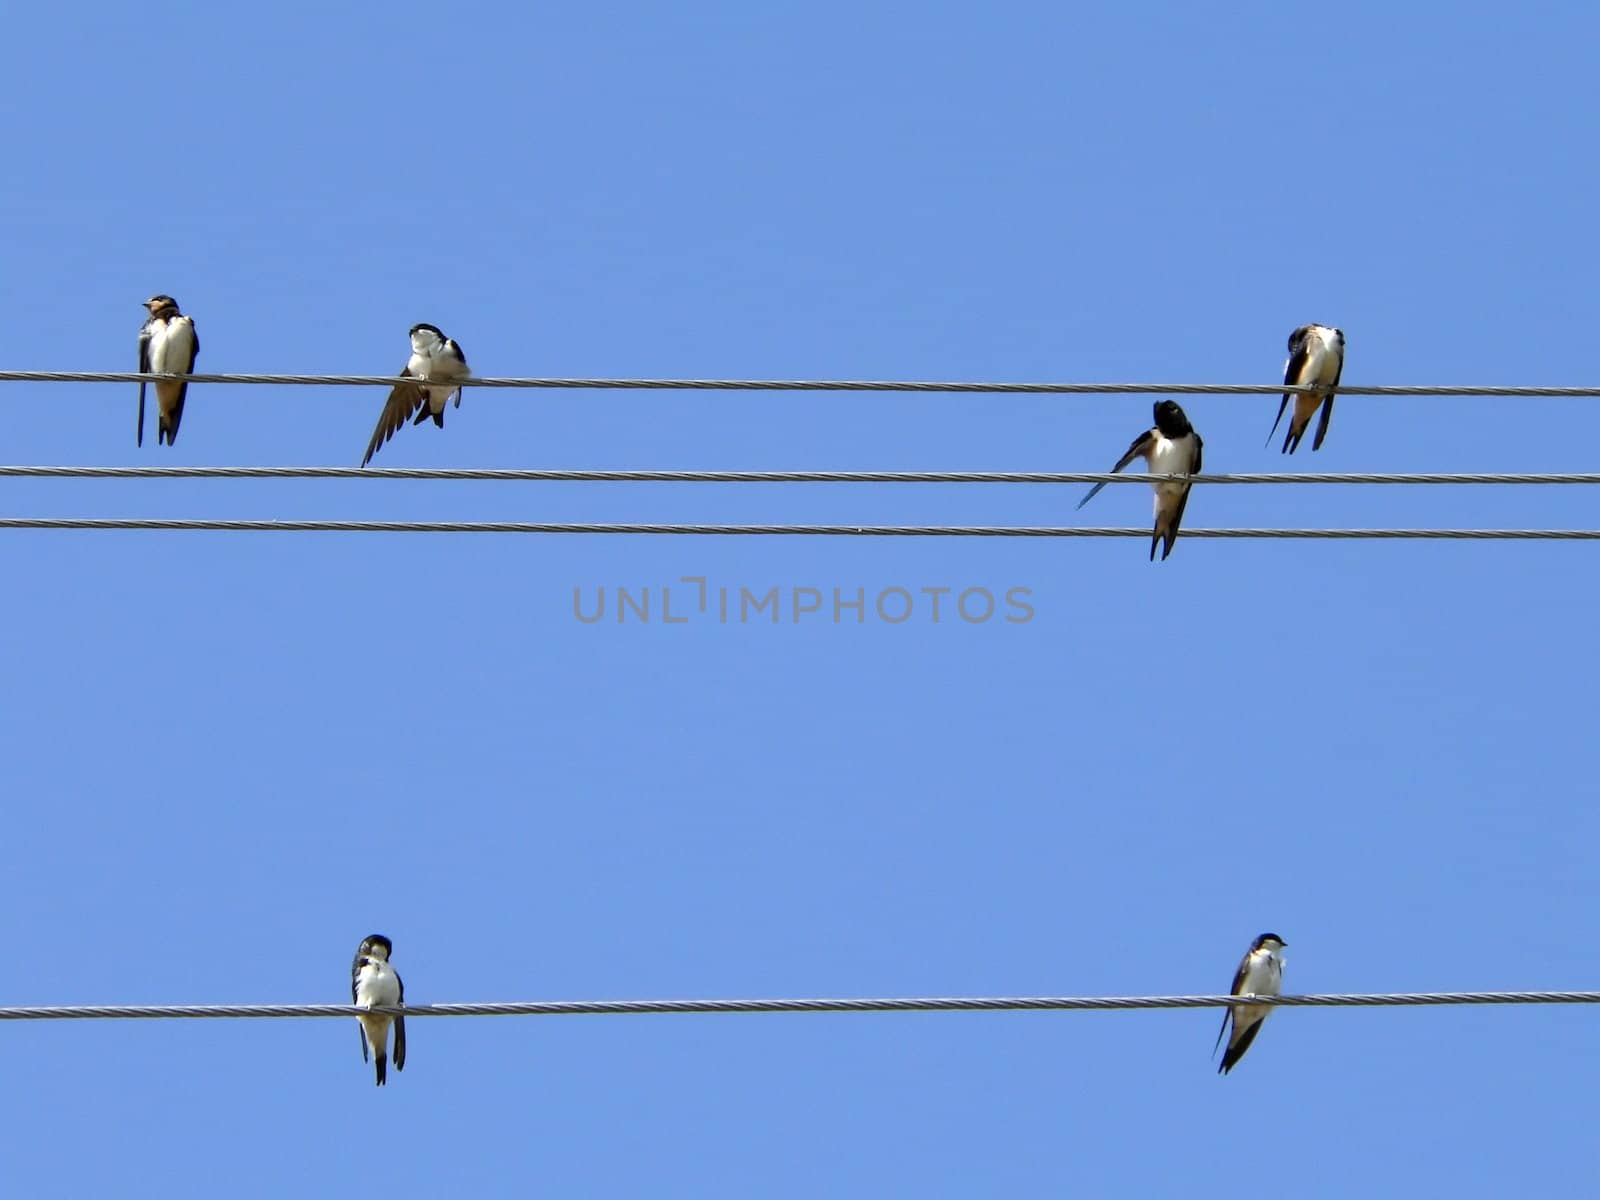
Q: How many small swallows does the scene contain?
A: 6